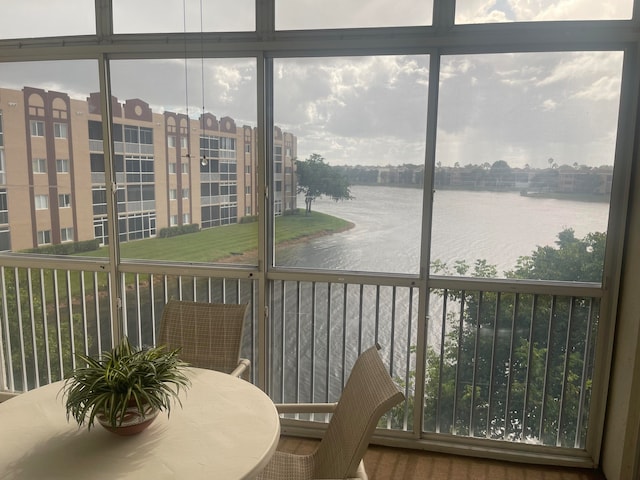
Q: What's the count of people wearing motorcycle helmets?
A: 0